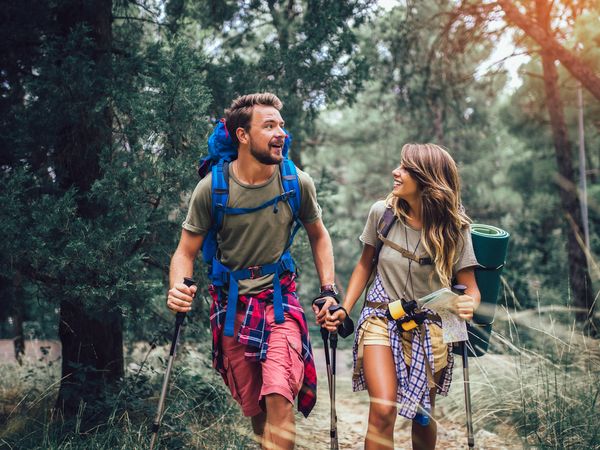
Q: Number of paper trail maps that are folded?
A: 1